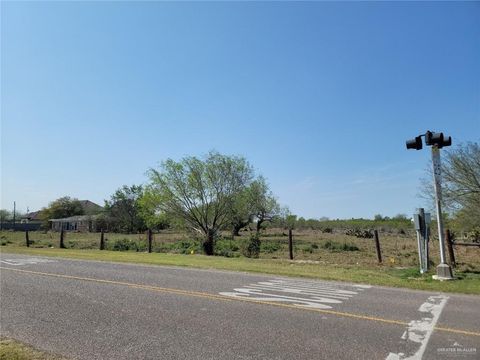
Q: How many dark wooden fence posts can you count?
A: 7